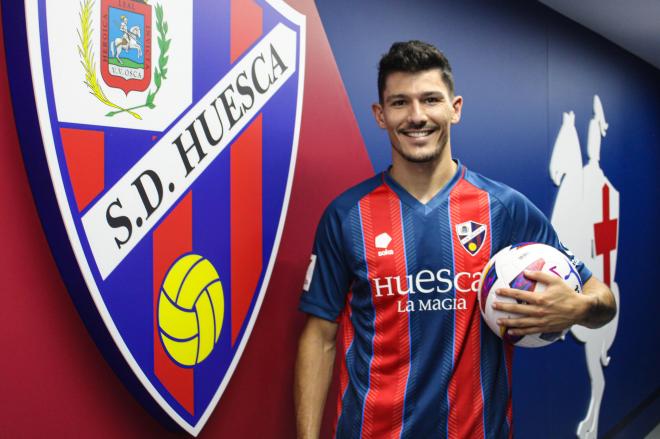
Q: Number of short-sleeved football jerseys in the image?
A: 1